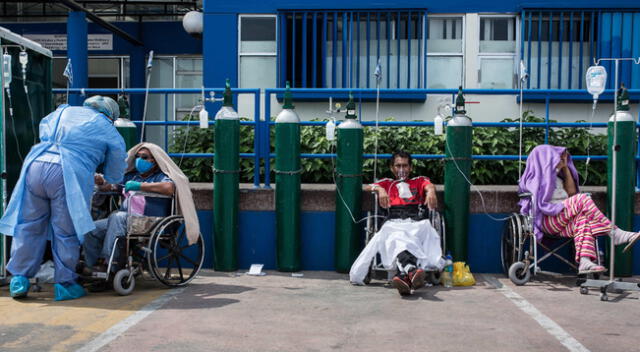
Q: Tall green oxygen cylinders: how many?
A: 6